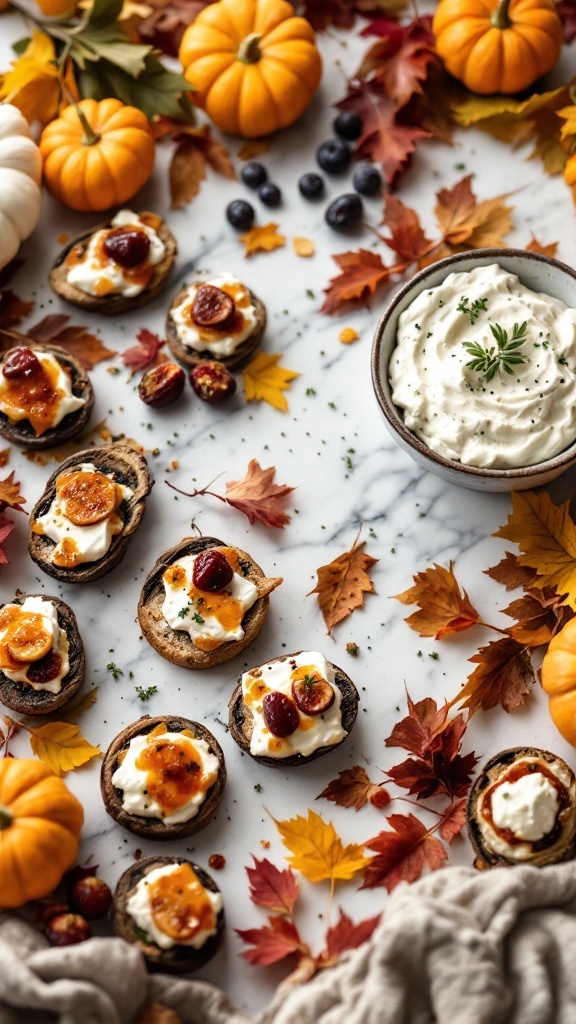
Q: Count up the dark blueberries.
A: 8